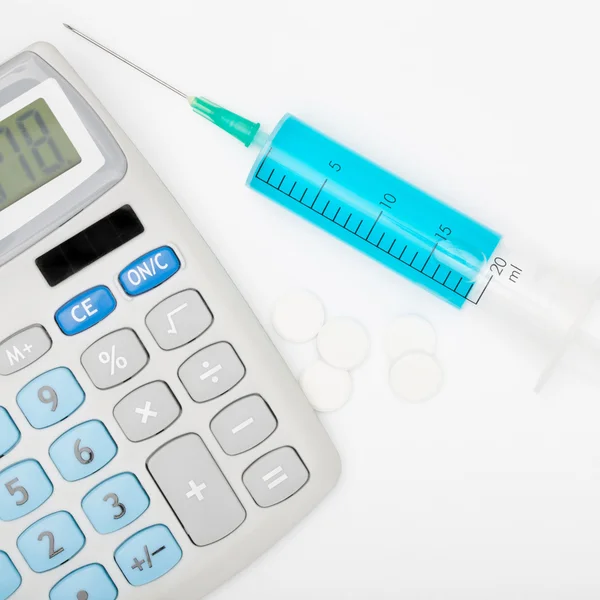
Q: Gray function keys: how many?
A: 8